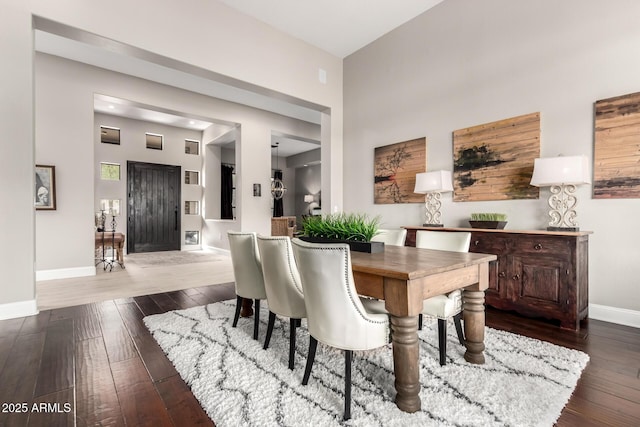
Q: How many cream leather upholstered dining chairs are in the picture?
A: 5